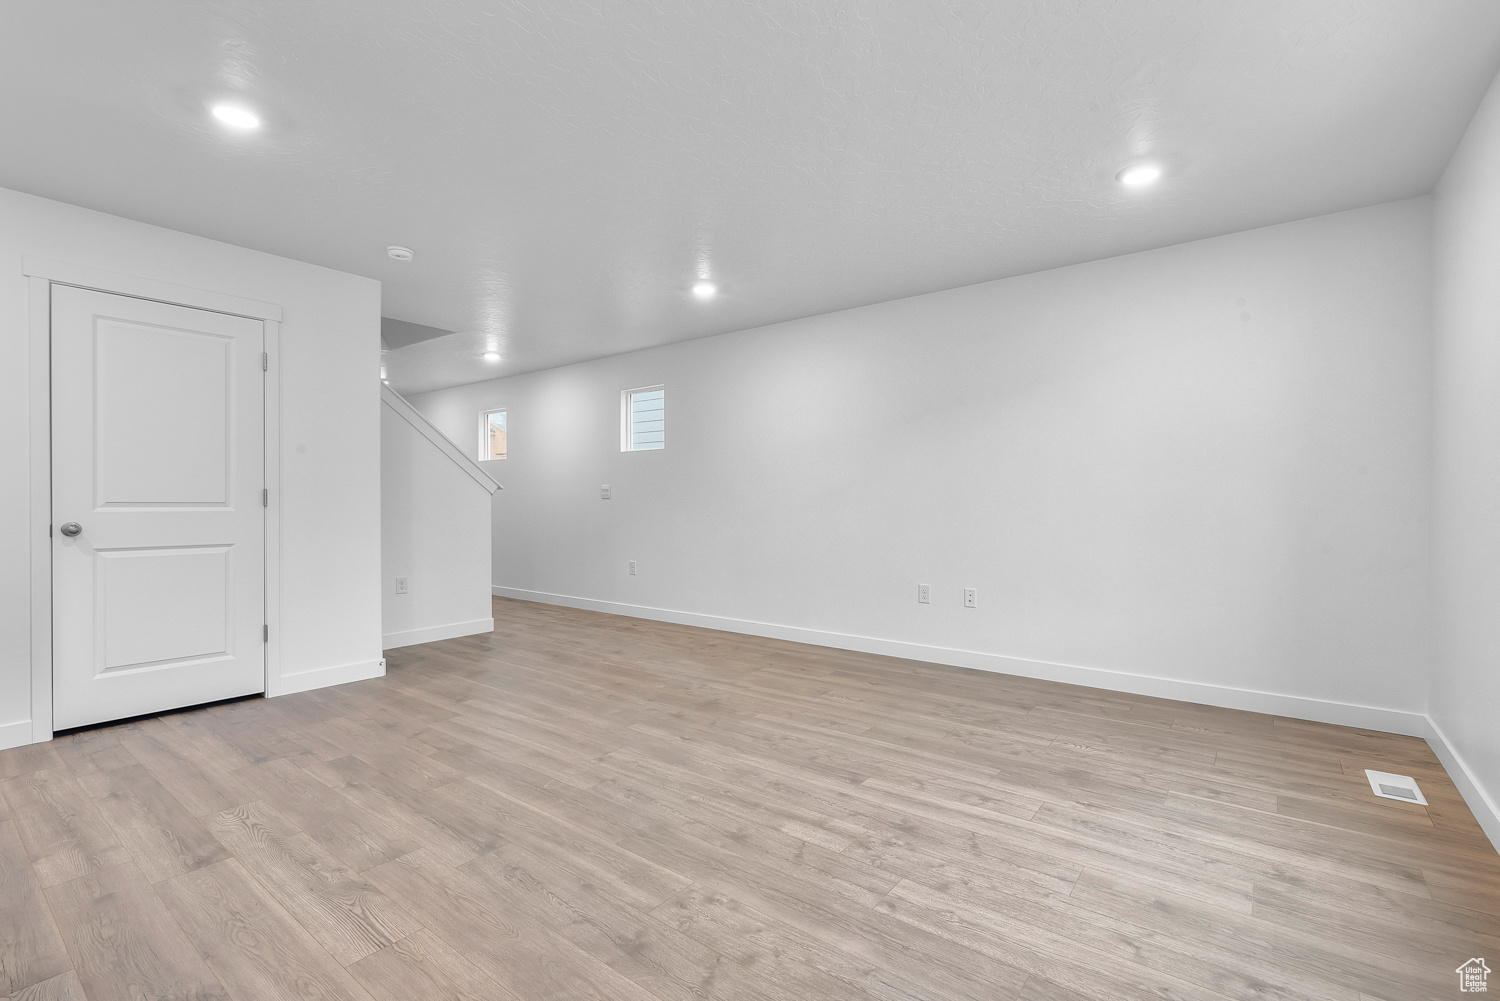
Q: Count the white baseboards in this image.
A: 5